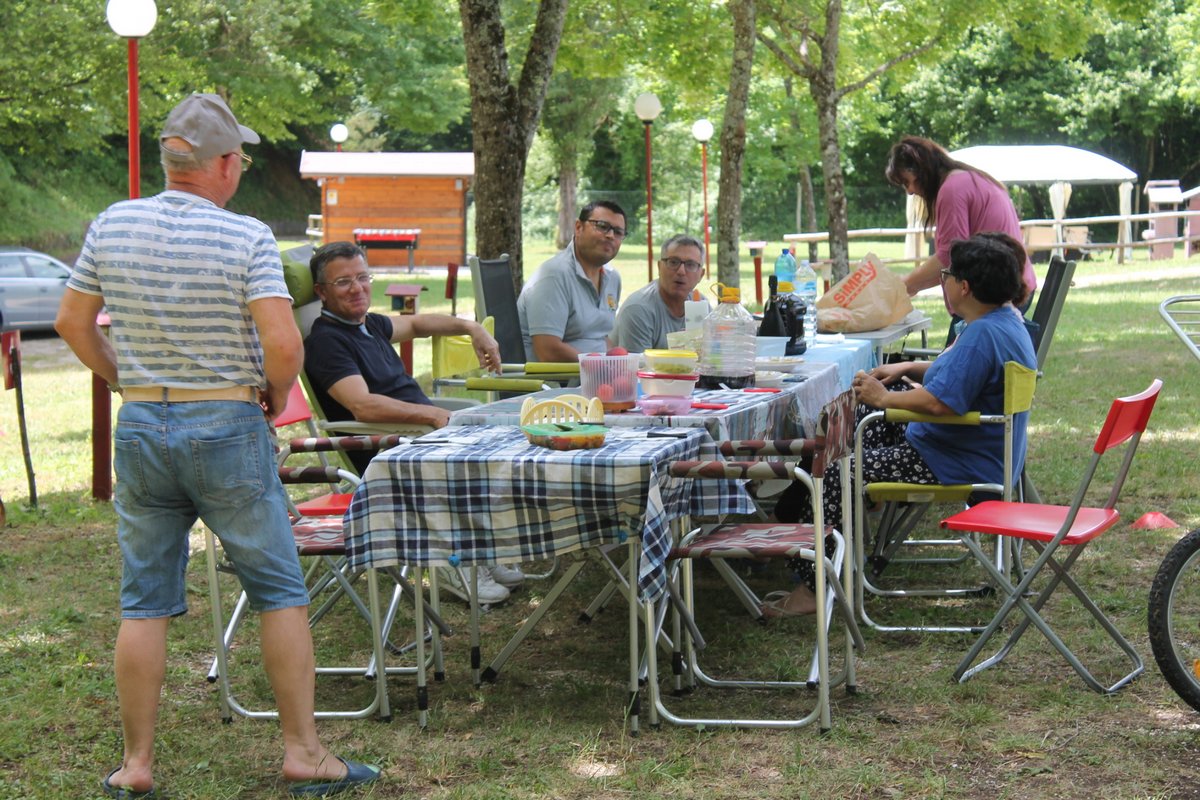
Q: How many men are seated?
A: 3